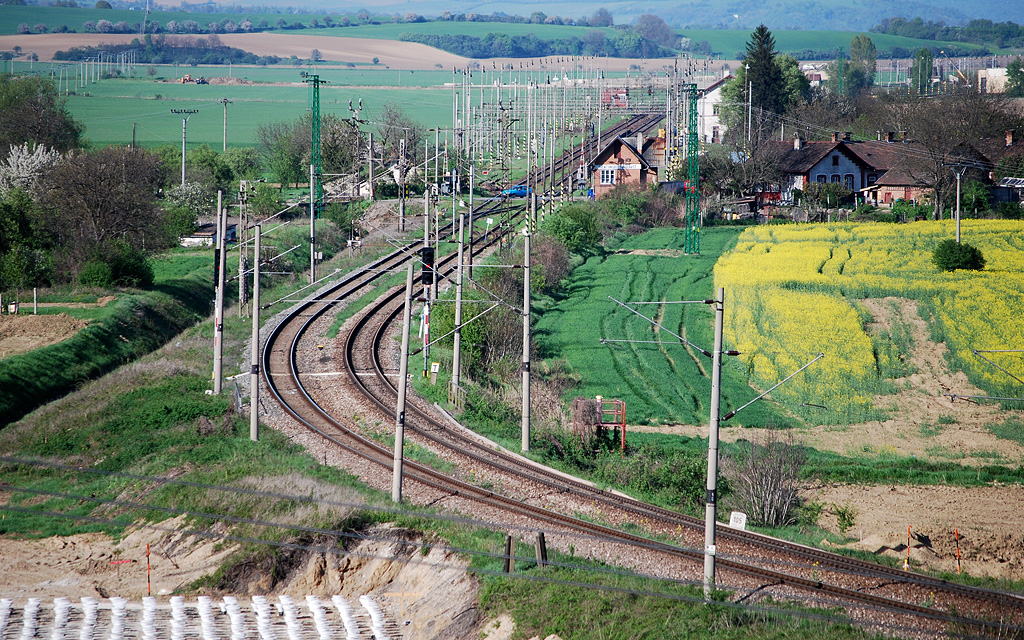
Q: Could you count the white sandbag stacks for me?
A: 14